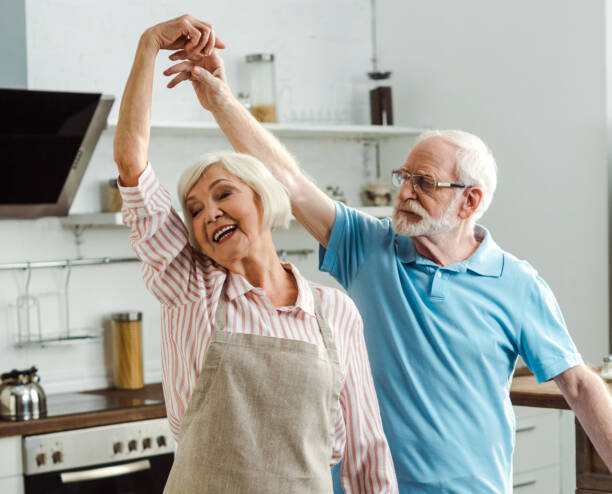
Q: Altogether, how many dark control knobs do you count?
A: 6